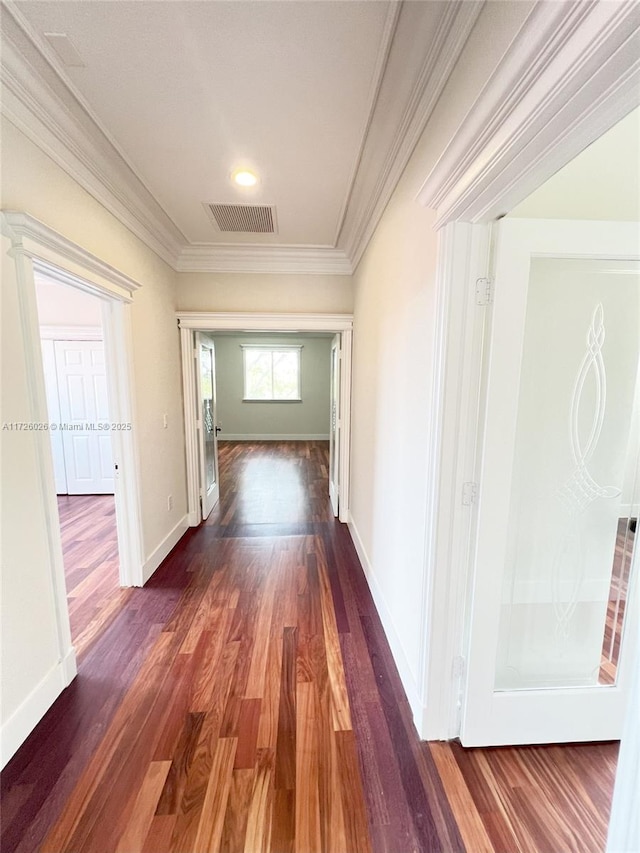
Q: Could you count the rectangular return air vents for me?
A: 1